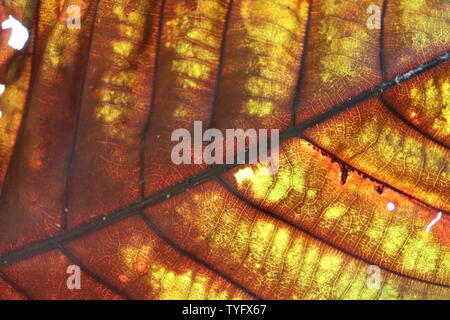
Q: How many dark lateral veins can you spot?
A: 12